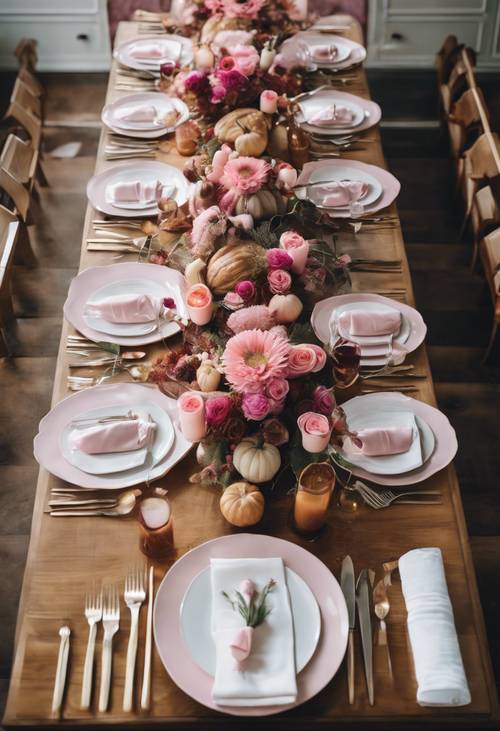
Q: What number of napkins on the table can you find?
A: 12